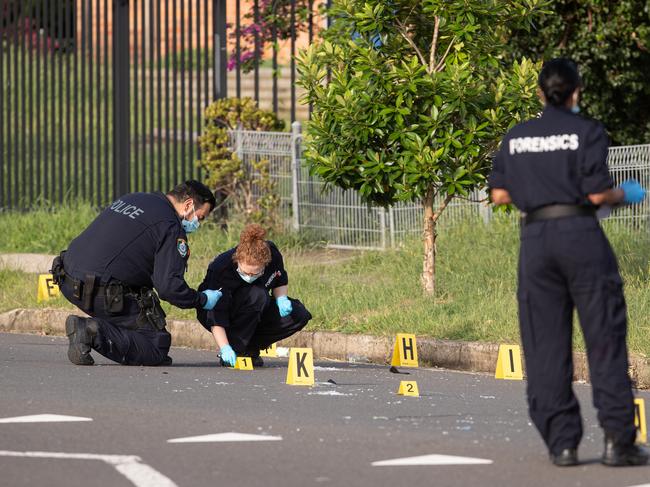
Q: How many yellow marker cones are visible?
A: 8